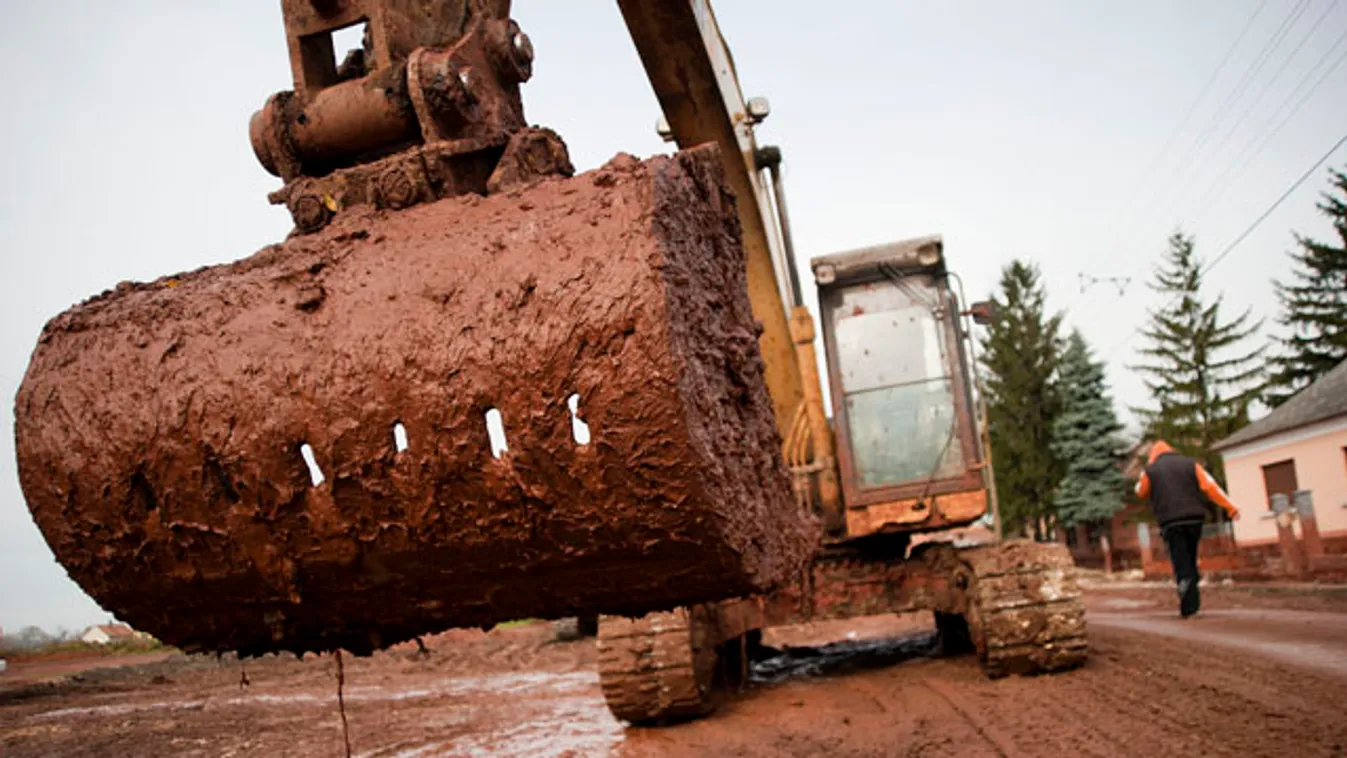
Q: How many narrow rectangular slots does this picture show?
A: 4